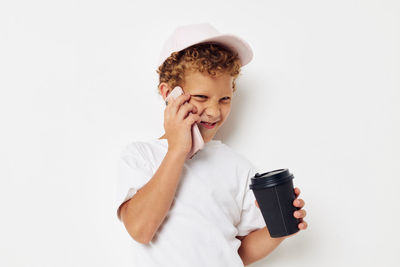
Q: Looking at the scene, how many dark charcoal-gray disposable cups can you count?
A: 1